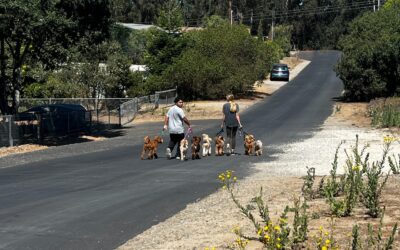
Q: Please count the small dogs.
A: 7